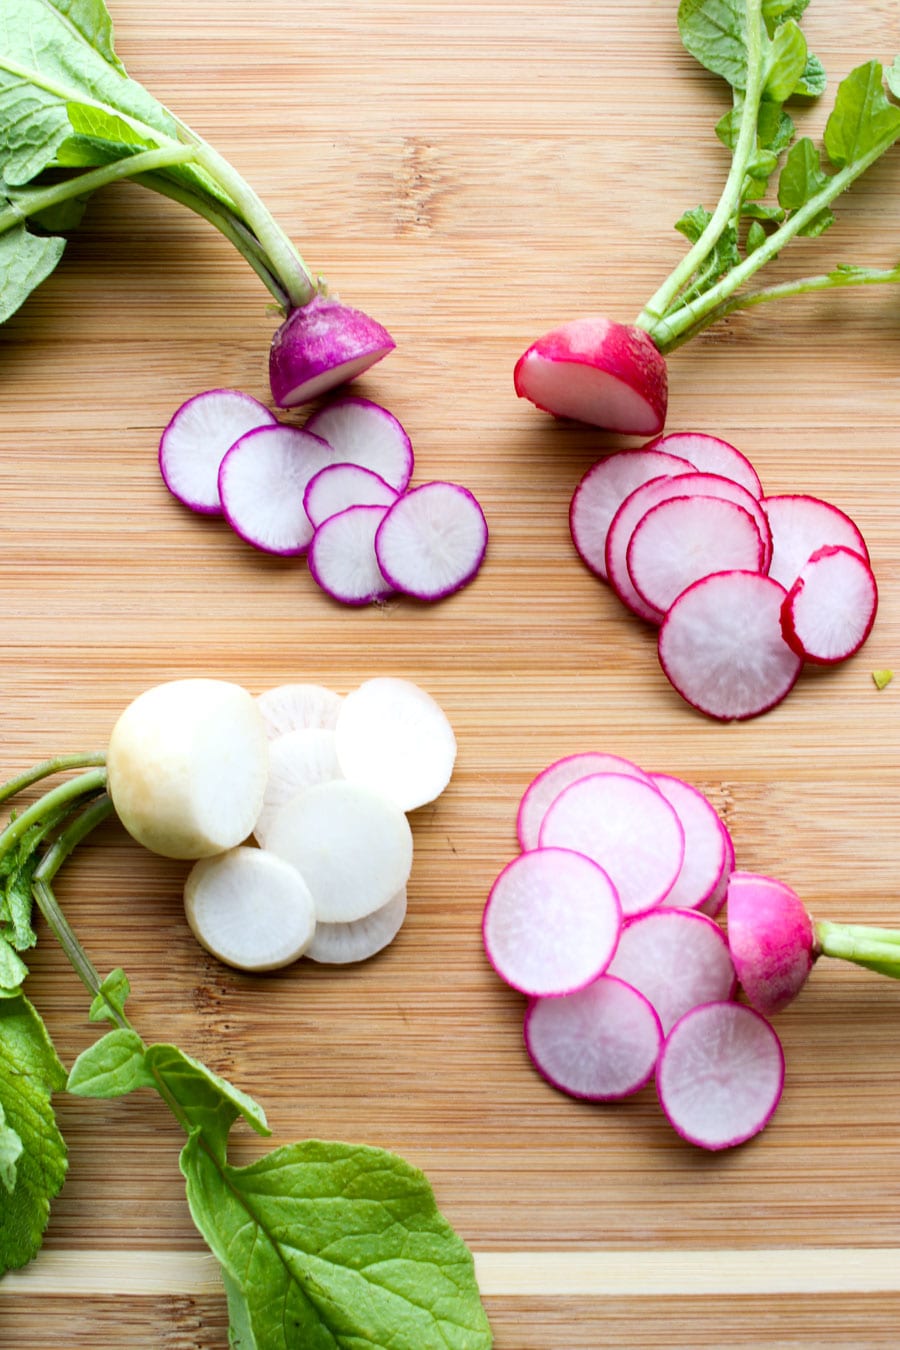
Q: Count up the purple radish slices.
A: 6